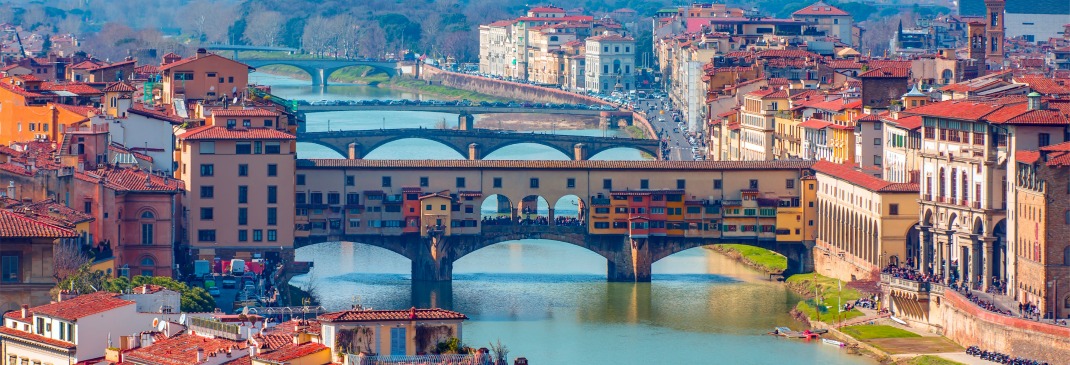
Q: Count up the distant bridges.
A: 4